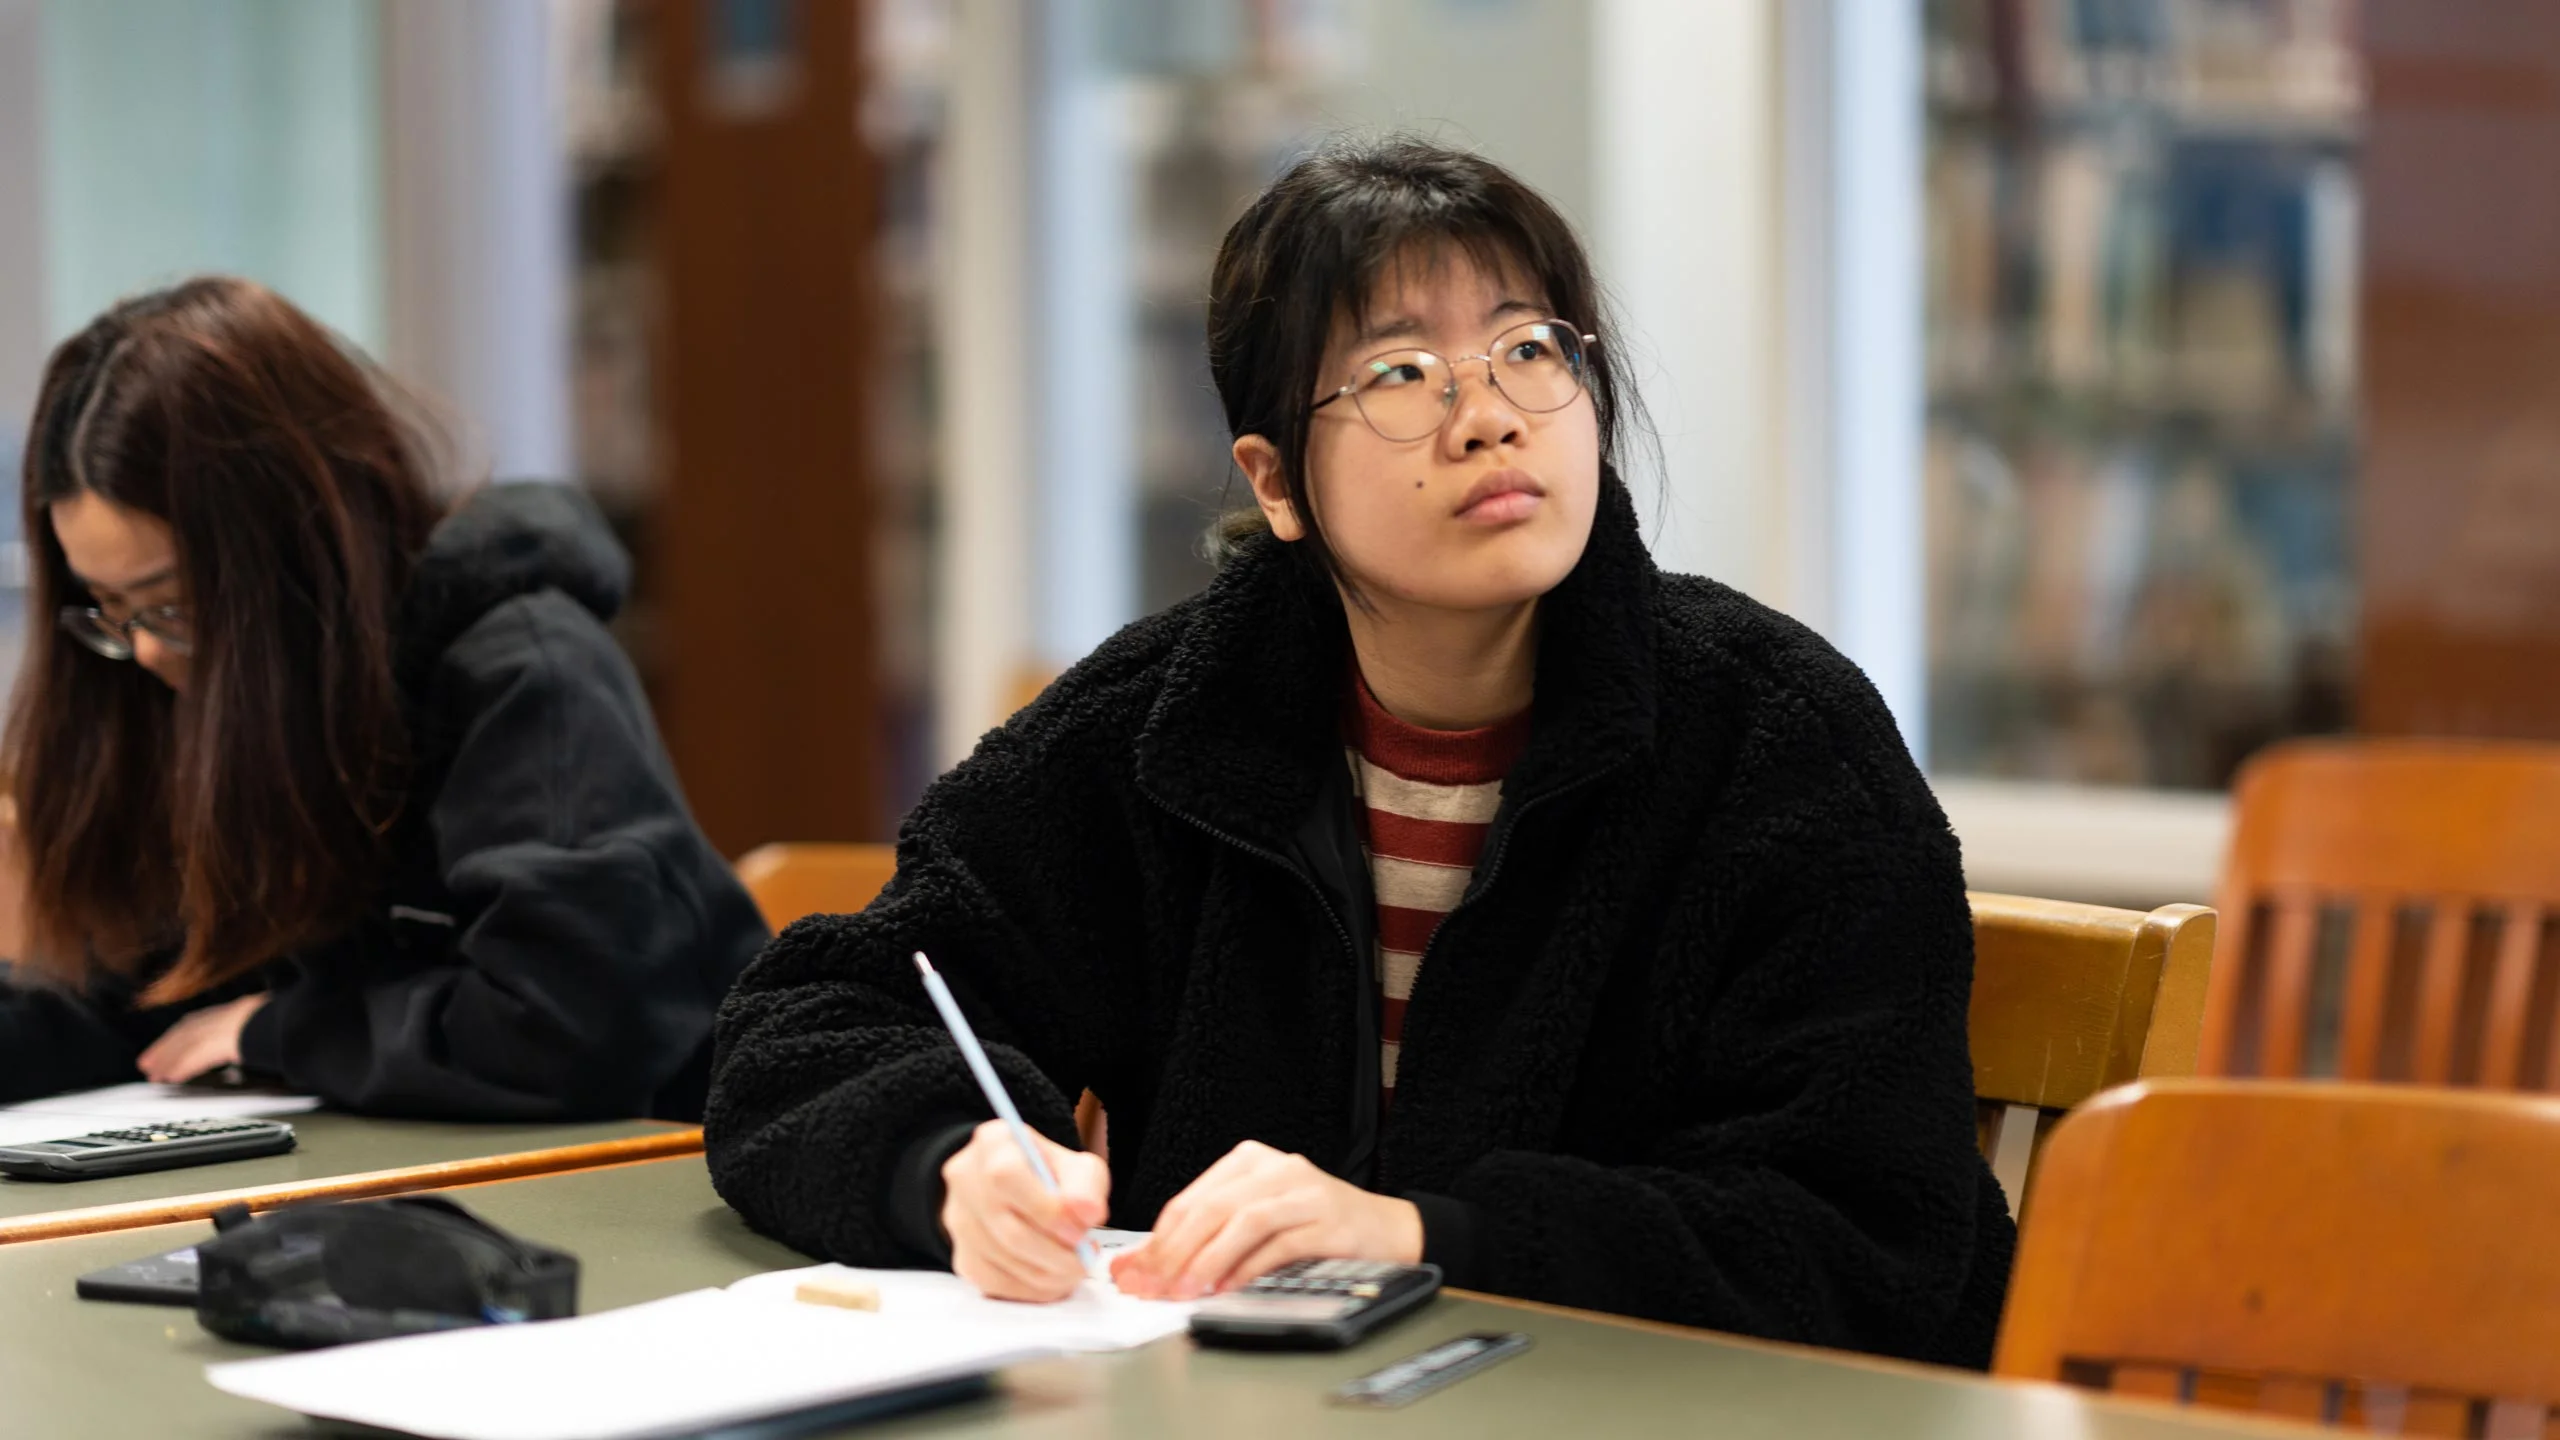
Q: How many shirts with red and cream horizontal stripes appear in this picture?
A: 1